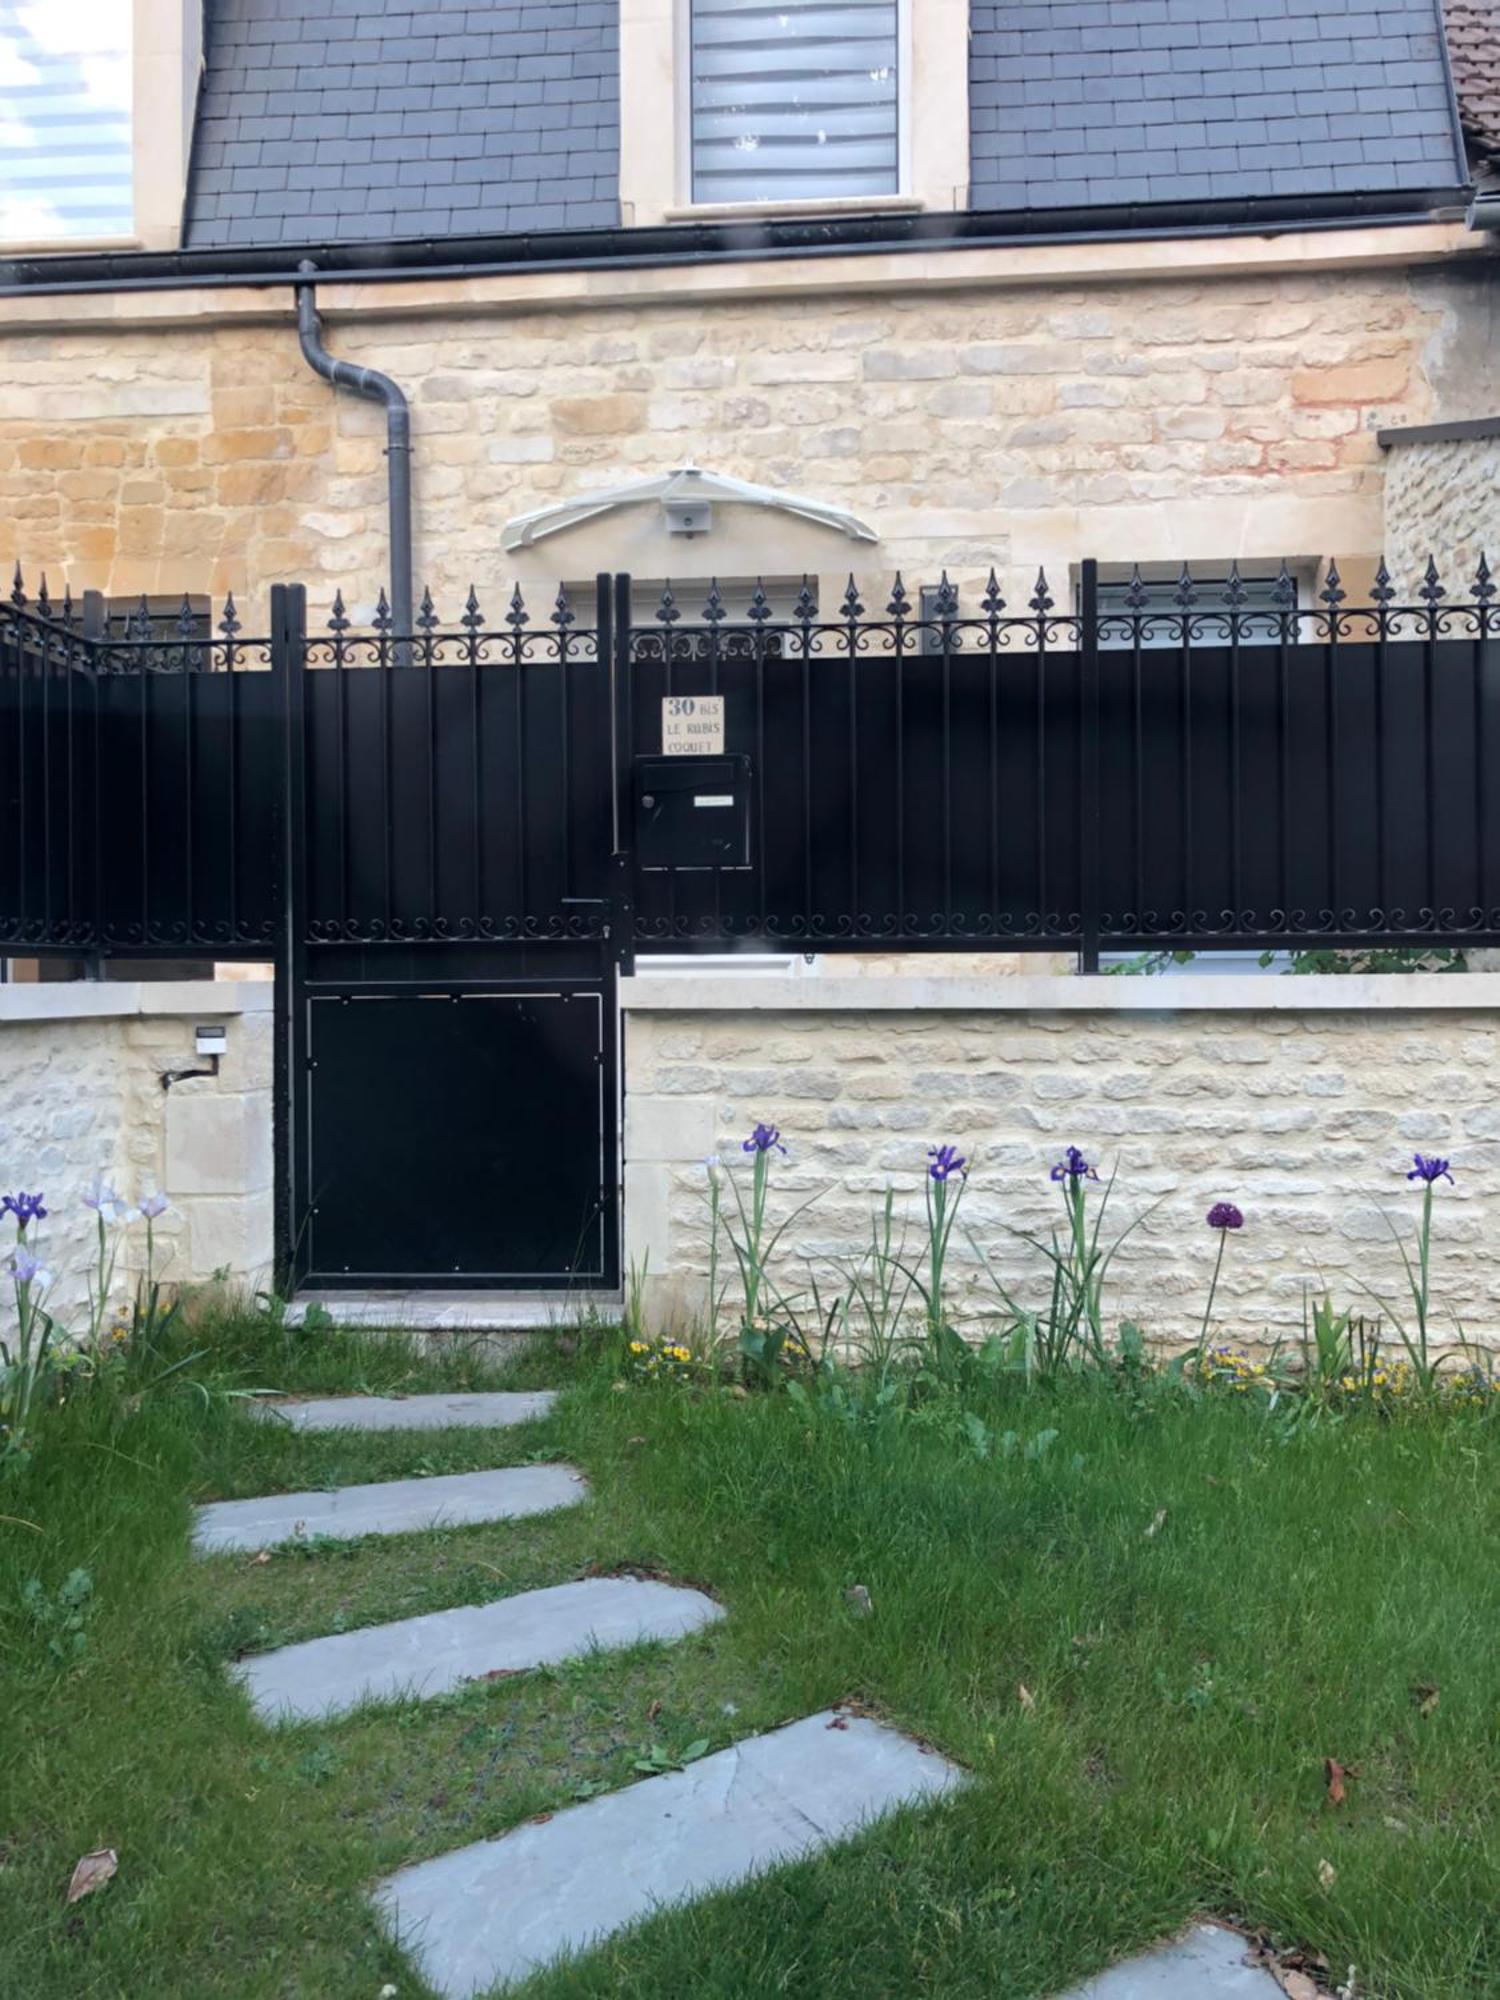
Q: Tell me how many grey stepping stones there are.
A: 5